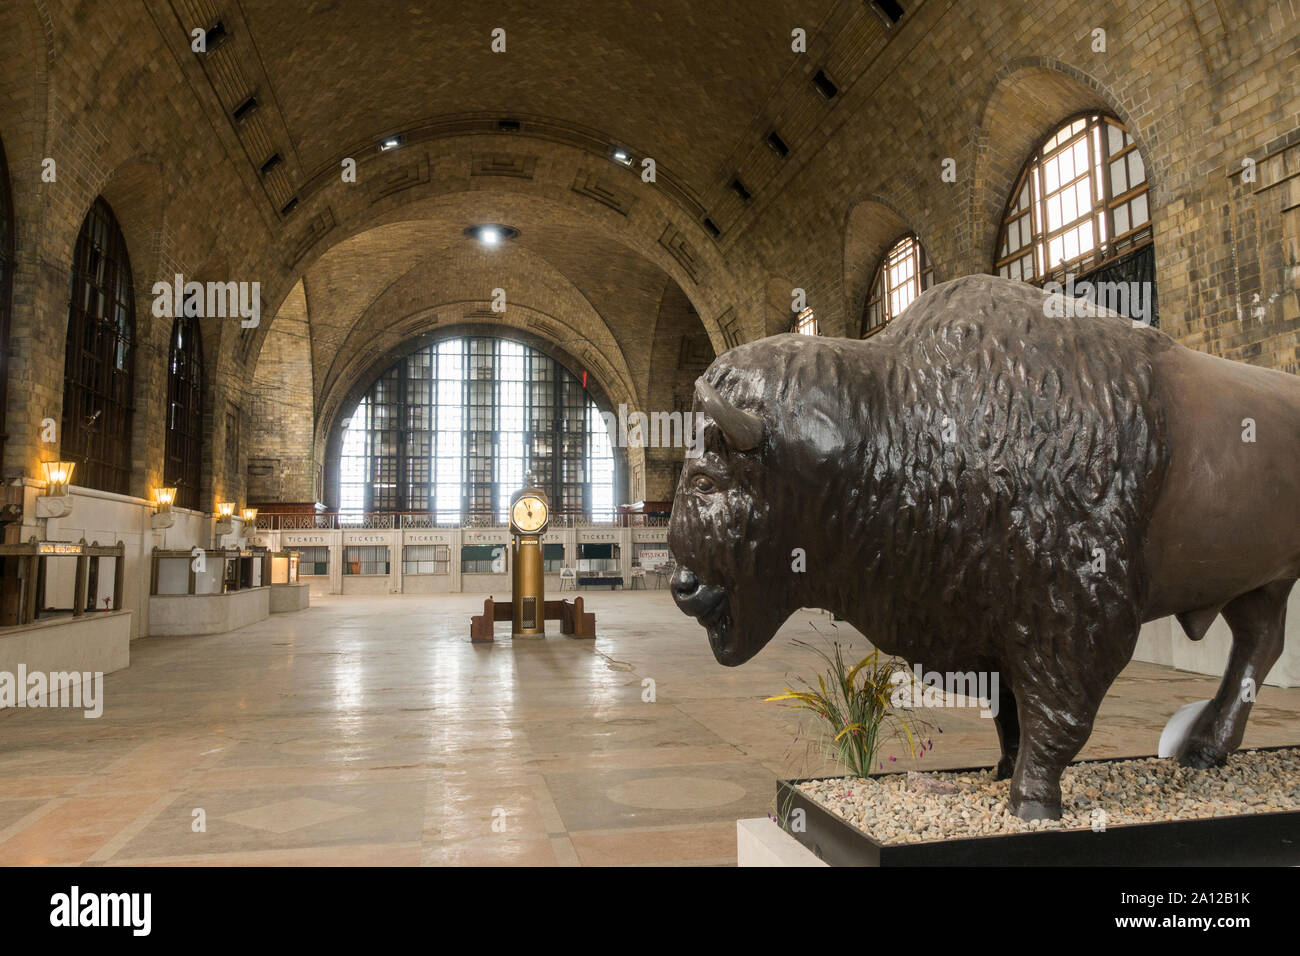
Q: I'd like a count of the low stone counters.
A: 3